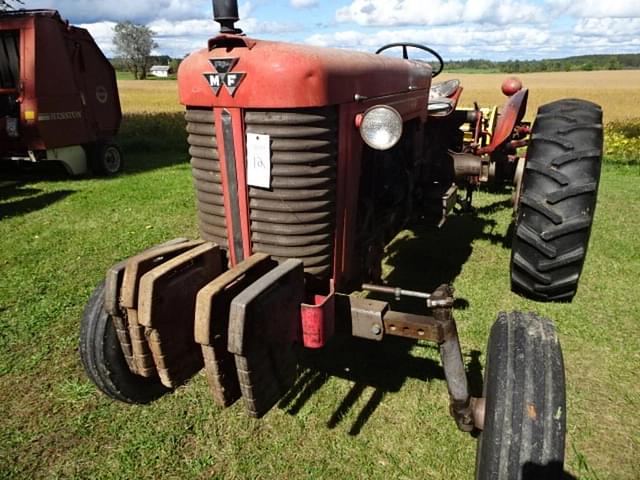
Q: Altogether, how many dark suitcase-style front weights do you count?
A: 5